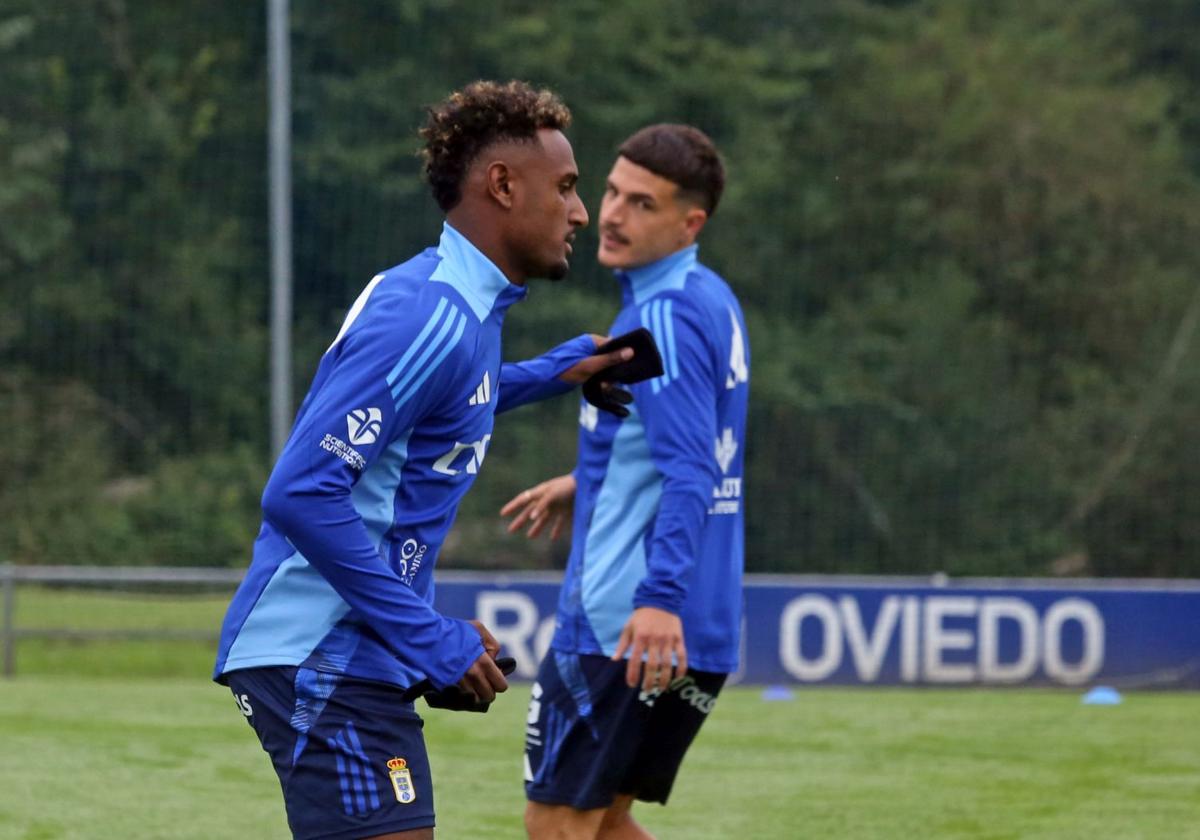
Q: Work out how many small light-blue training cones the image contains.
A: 2